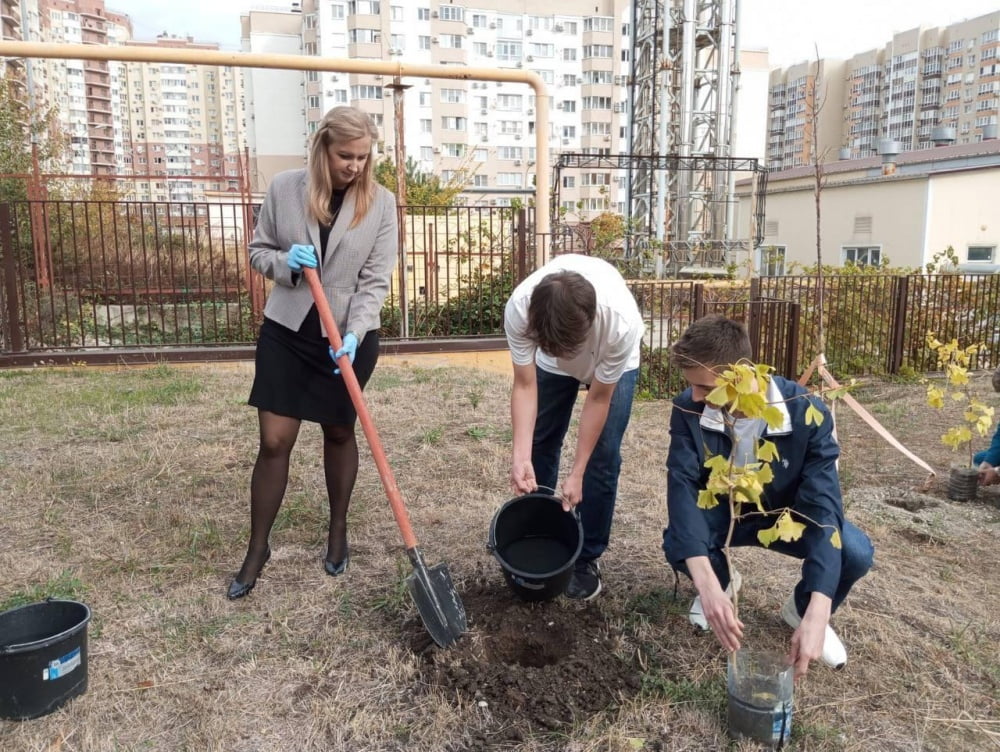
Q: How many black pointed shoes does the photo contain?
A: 2